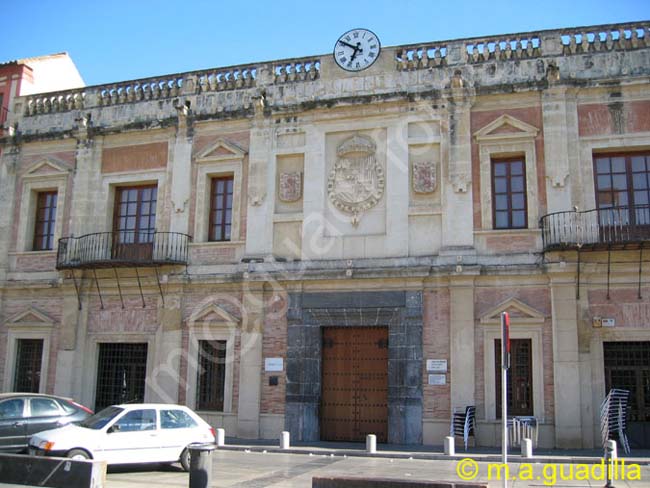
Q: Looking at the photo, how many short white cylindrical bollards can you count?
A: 6